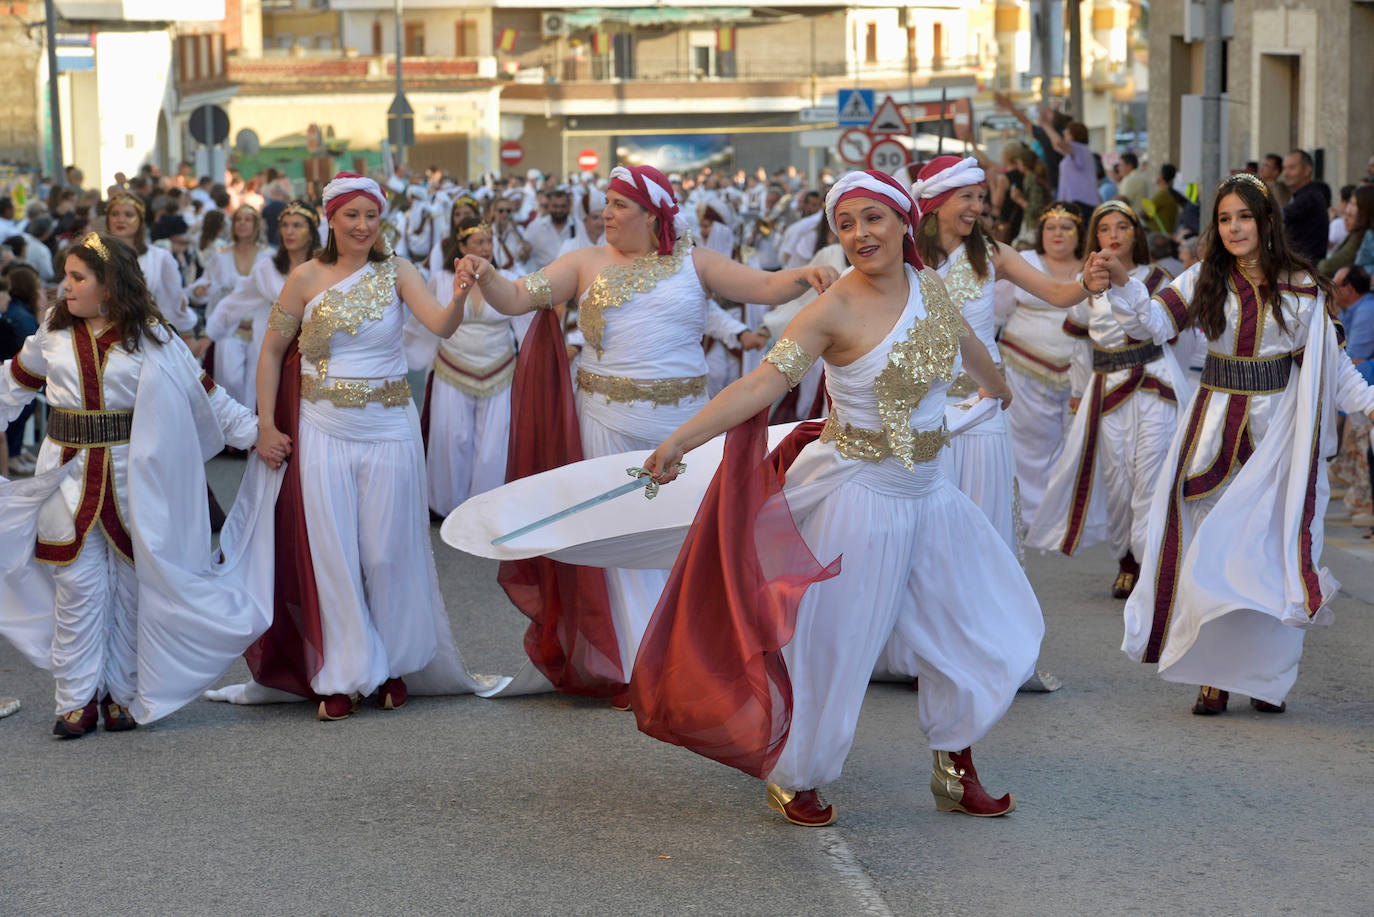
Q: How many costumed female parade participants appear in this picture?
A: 13